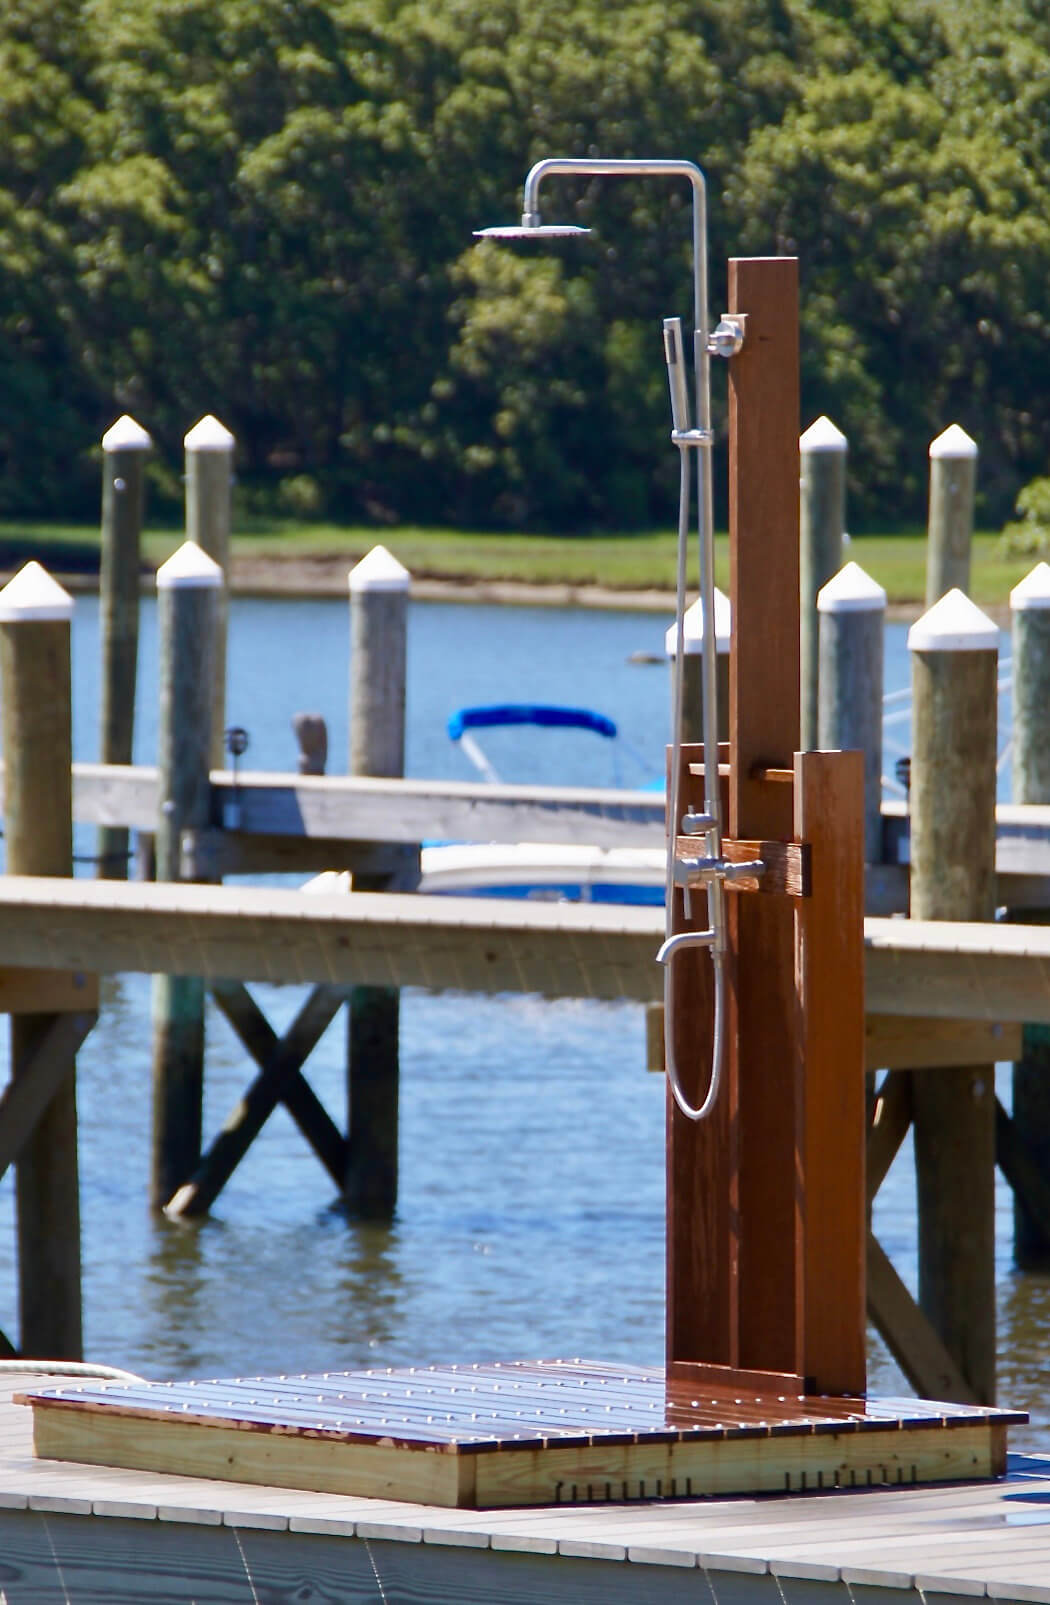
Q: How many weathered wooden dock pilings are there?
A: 11